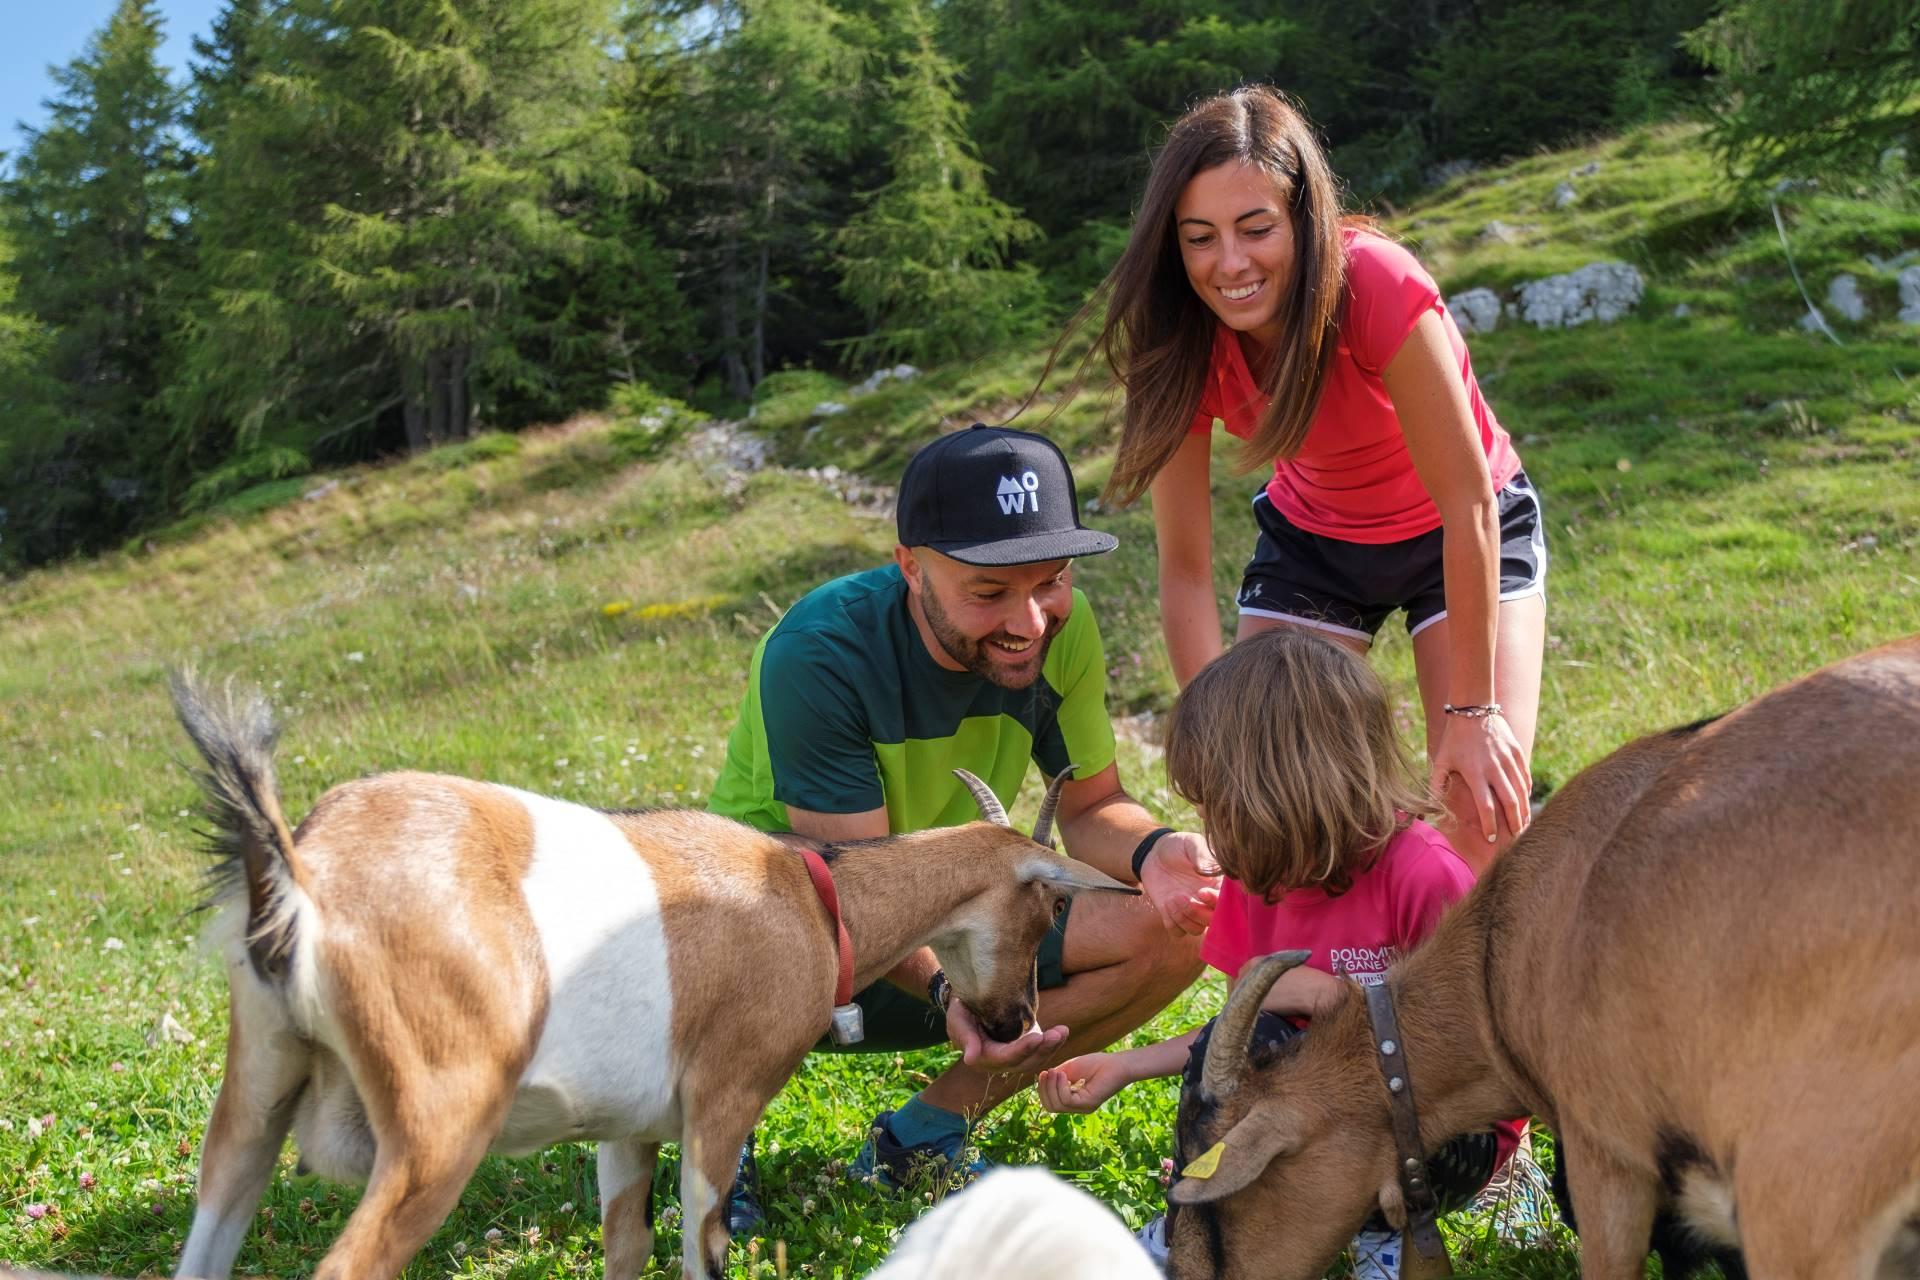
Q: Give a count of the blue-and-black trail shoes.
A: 2